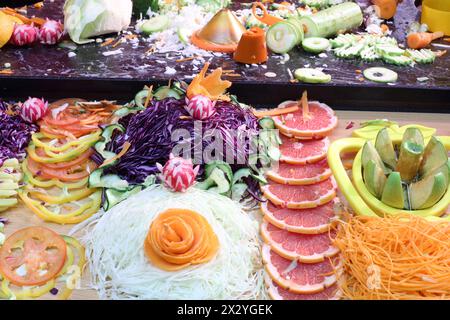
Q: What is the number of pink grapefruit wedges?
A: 8